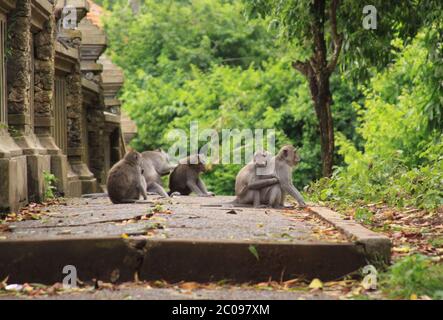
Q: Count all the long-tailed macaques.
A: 5